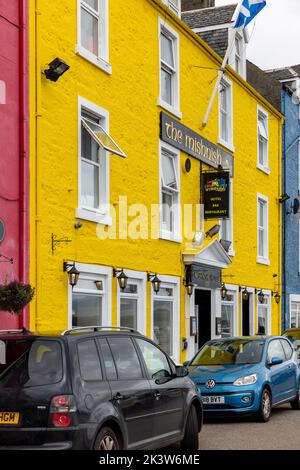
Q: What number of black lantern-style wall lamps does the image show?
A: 8